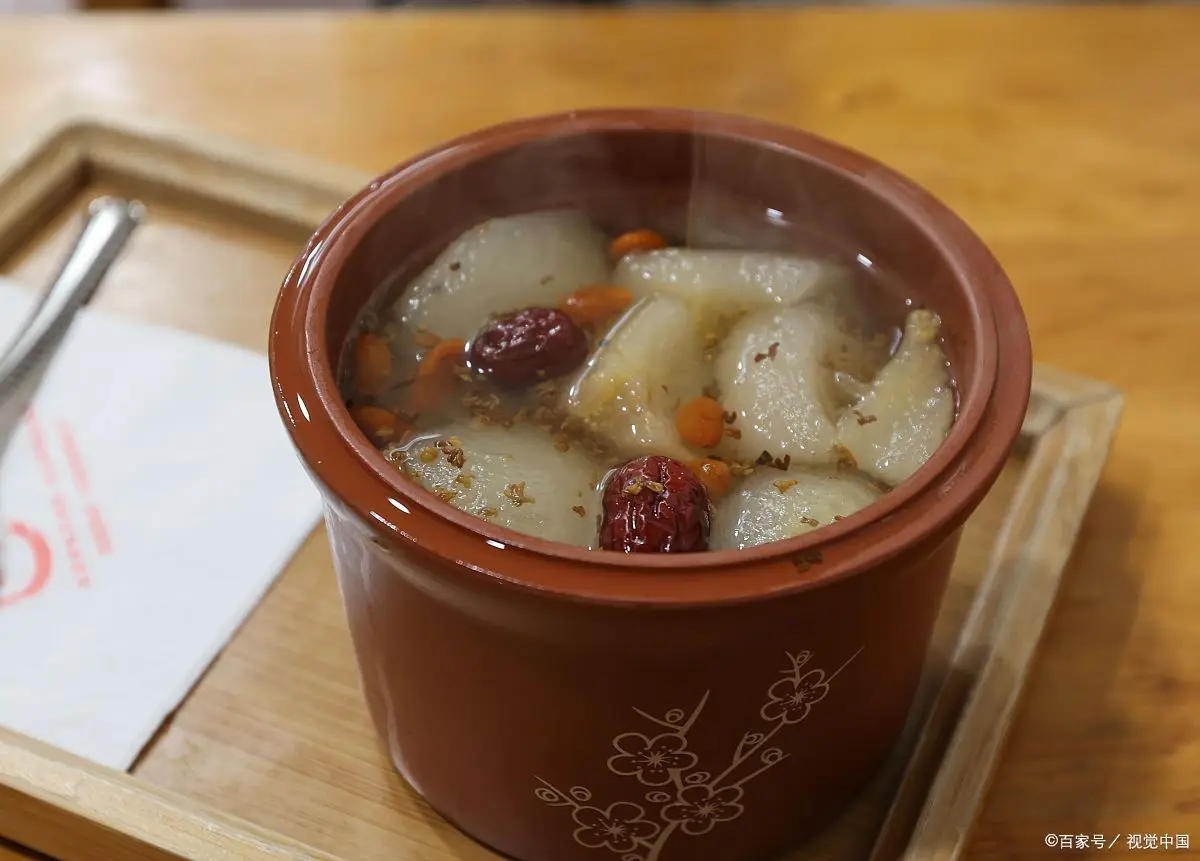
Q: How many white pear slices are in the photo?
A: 7